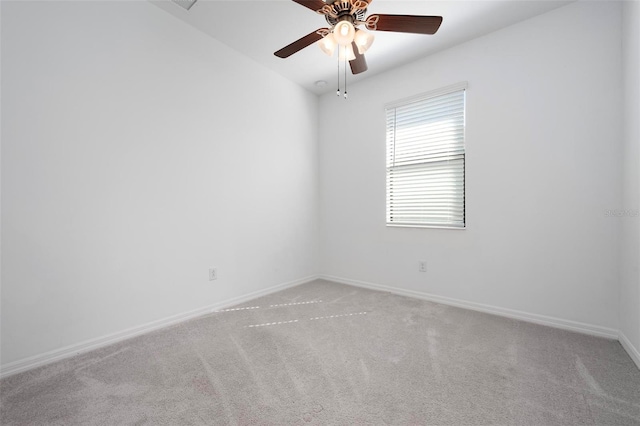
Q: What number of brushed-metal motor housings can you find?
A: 1